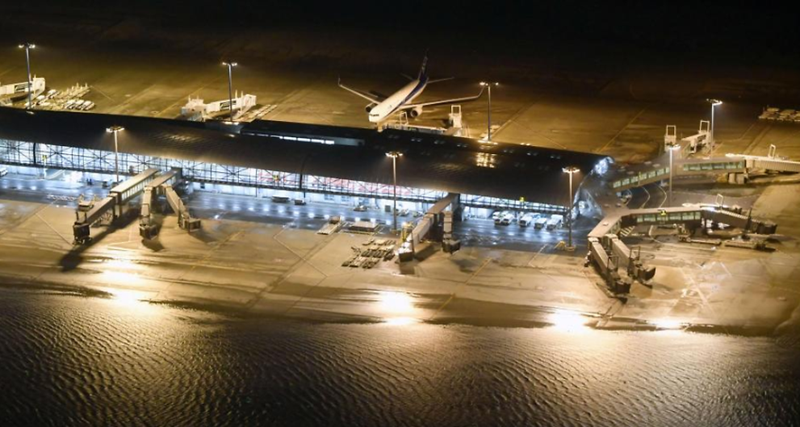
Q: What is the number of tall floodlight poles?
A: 8